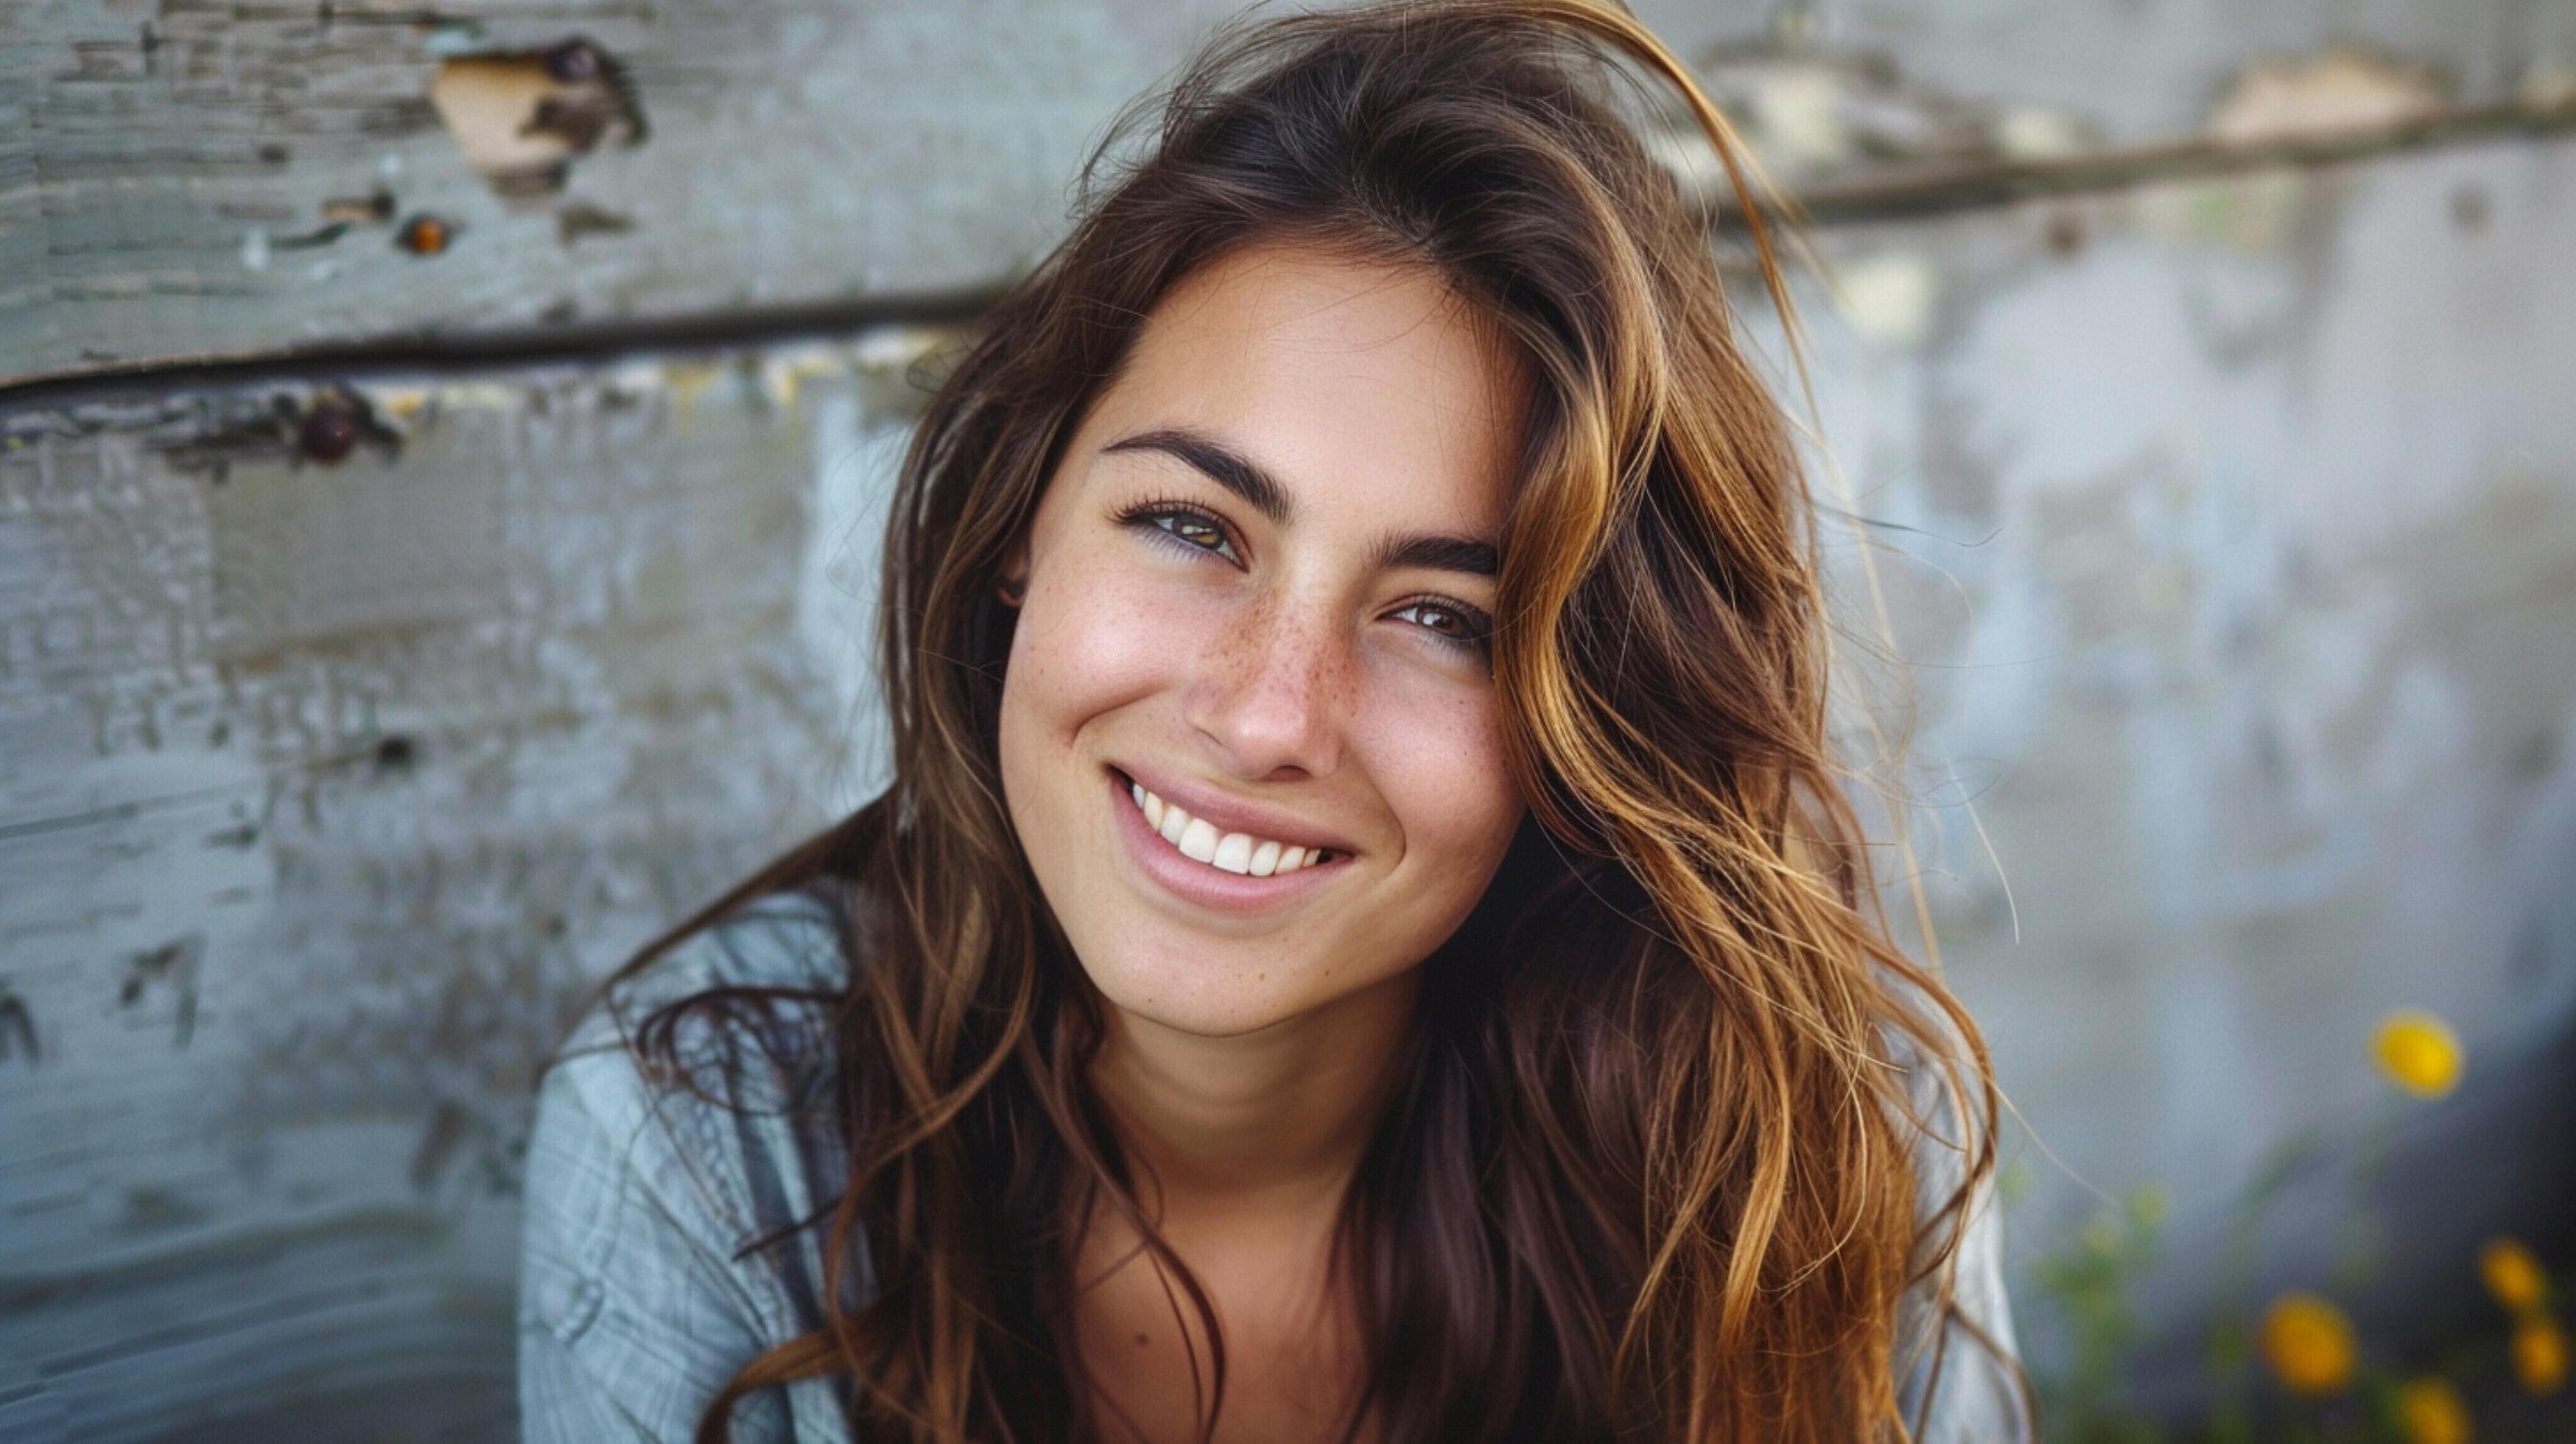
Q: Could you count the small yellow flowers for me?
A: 5